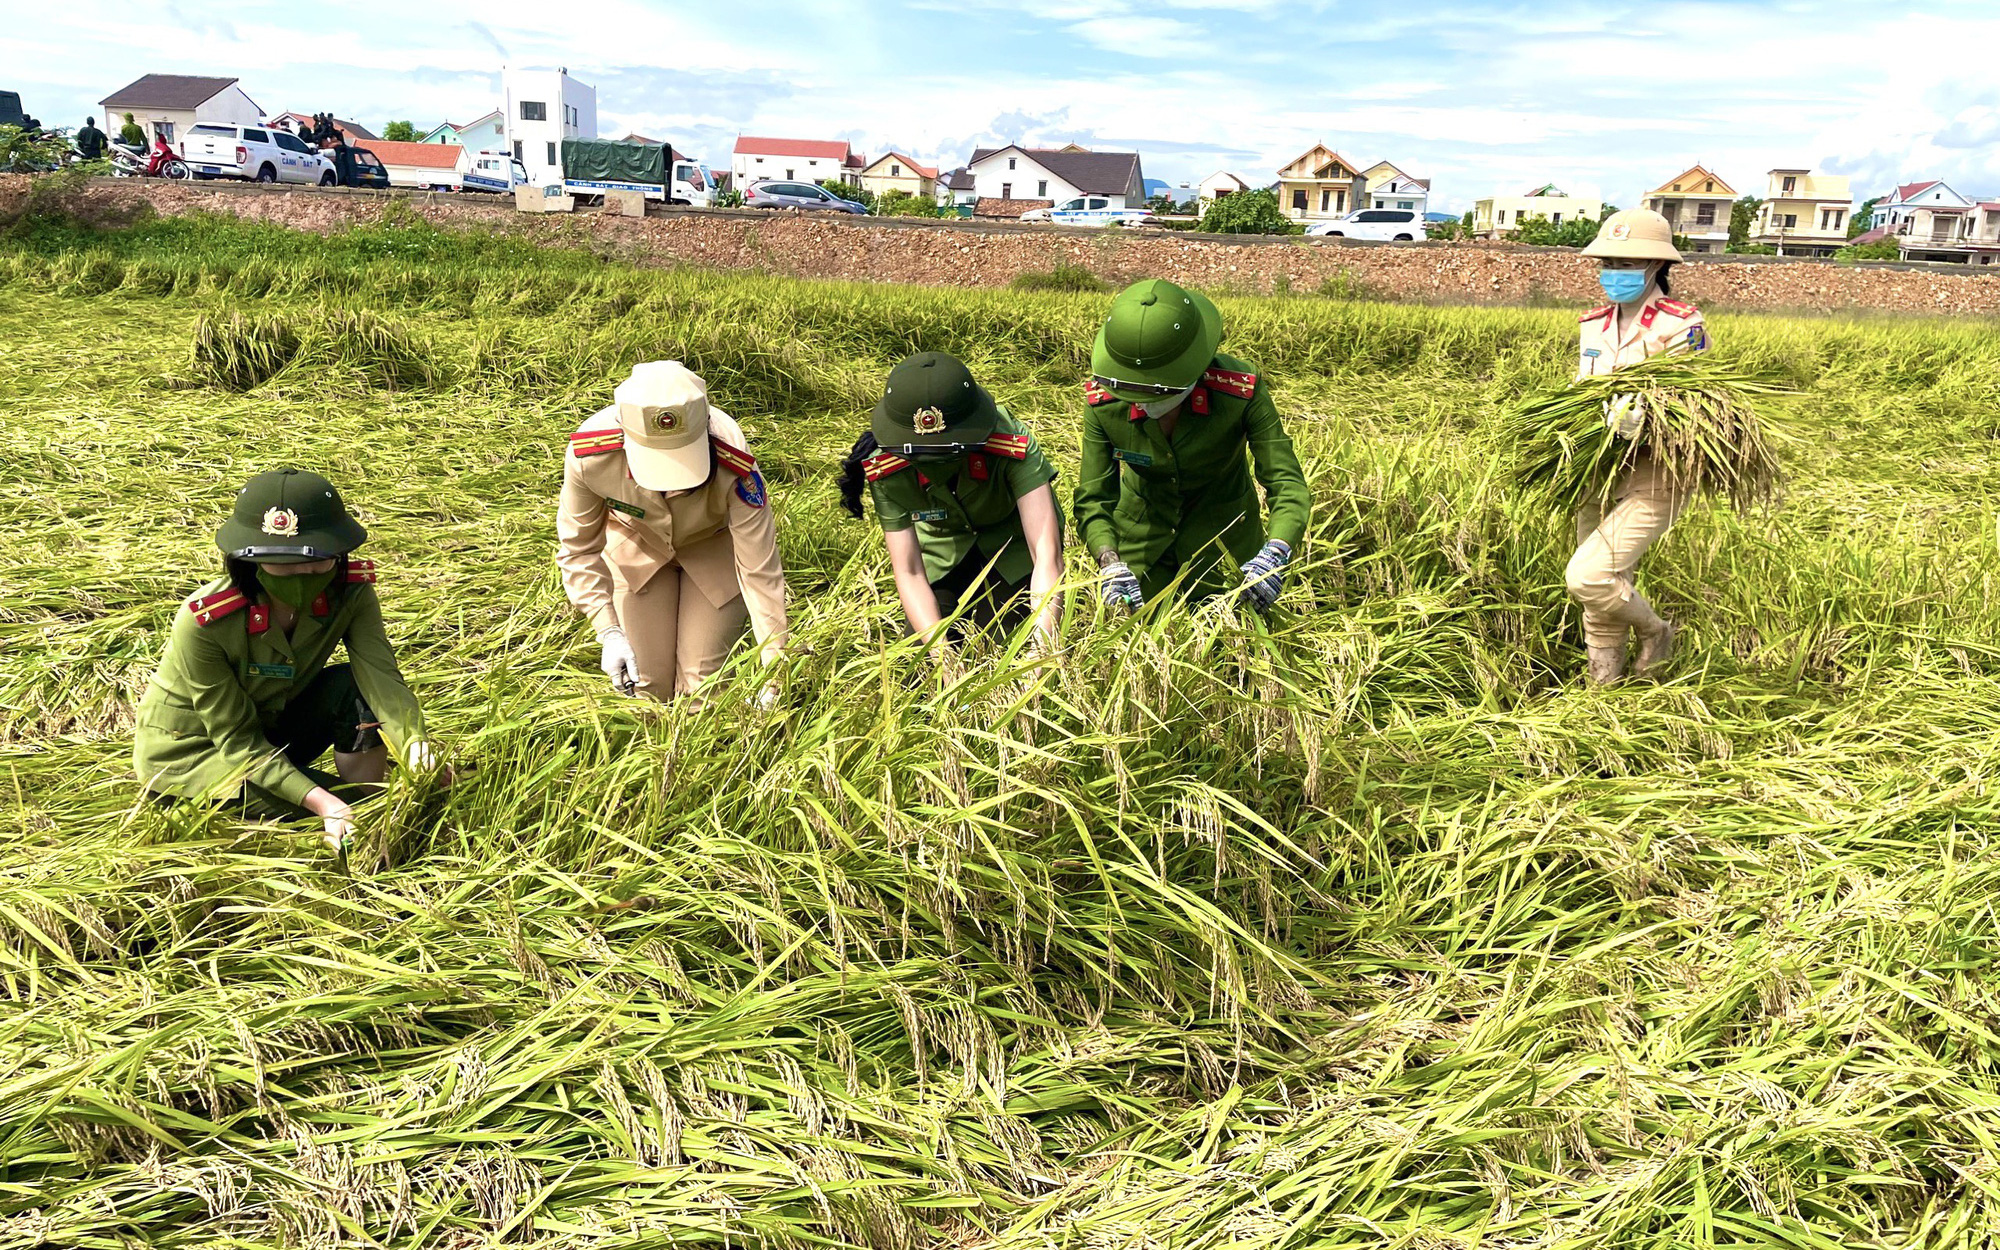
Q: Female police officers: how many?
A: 5